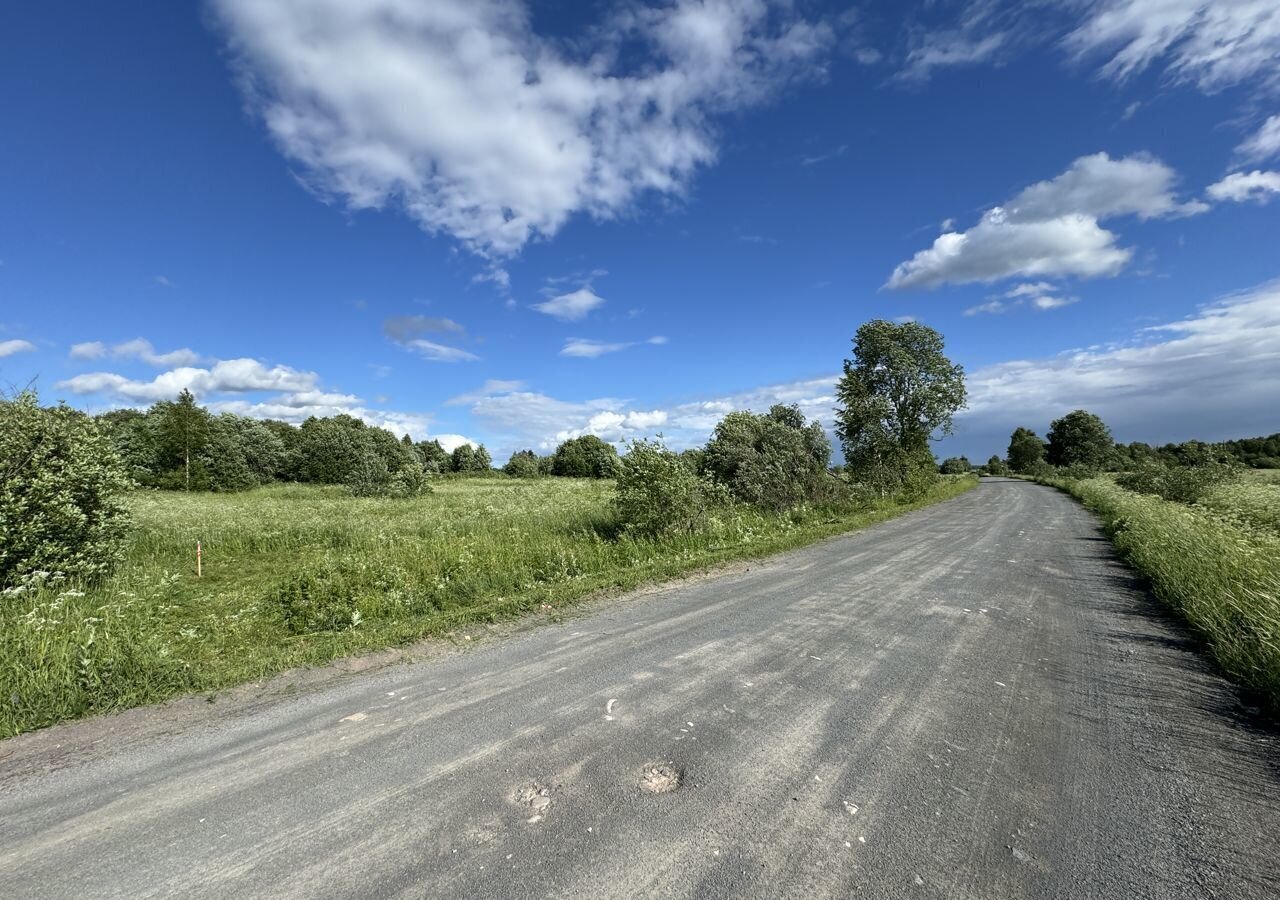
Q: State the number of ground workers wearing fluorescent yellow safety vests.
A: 0